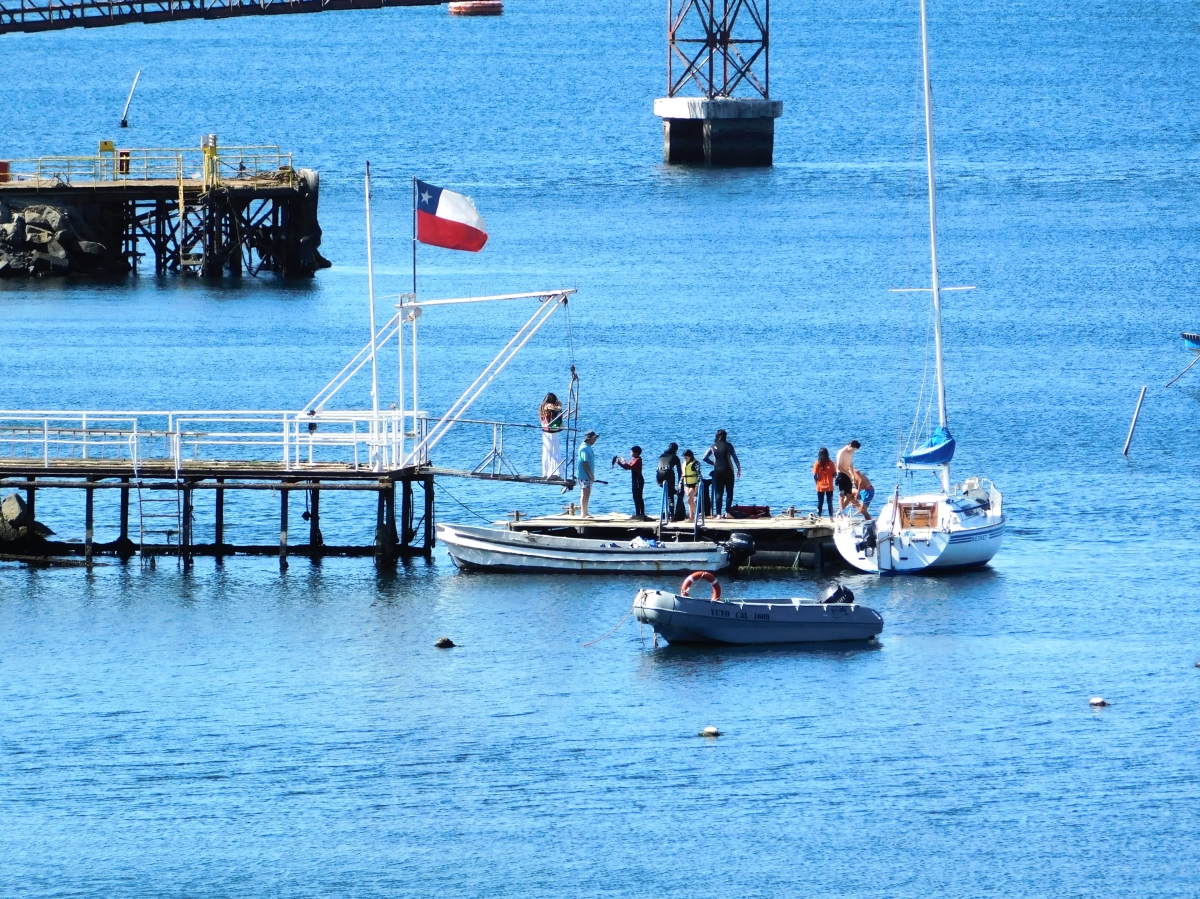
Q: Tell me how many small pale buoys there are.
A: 2